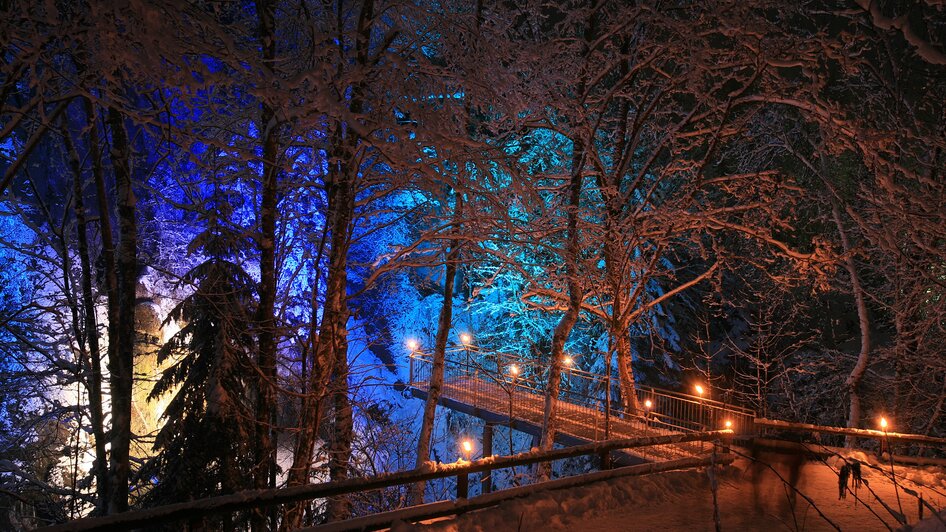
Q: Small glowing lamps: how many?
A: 9